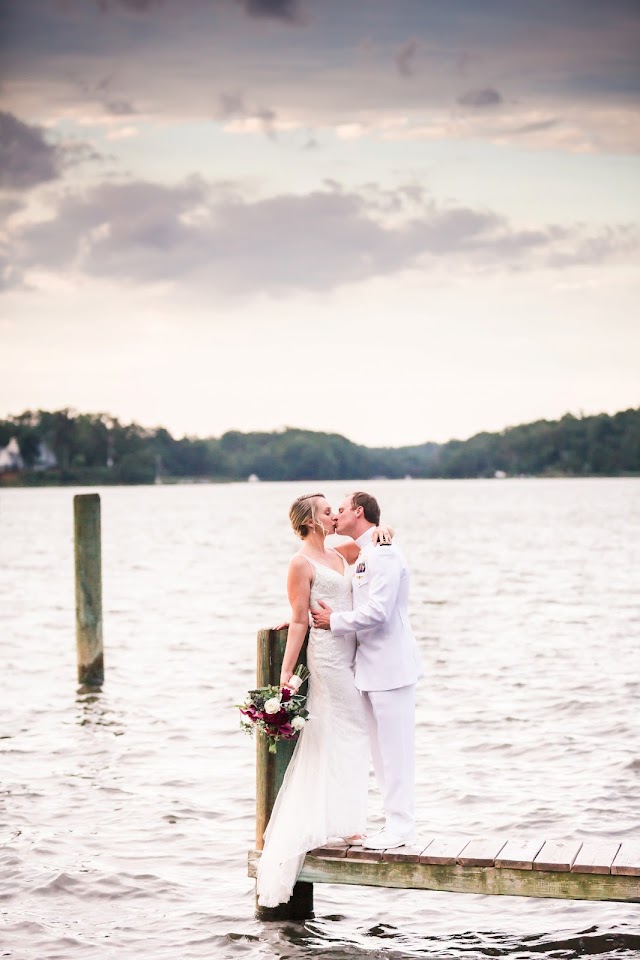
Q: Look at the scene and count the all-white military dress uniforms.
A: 1